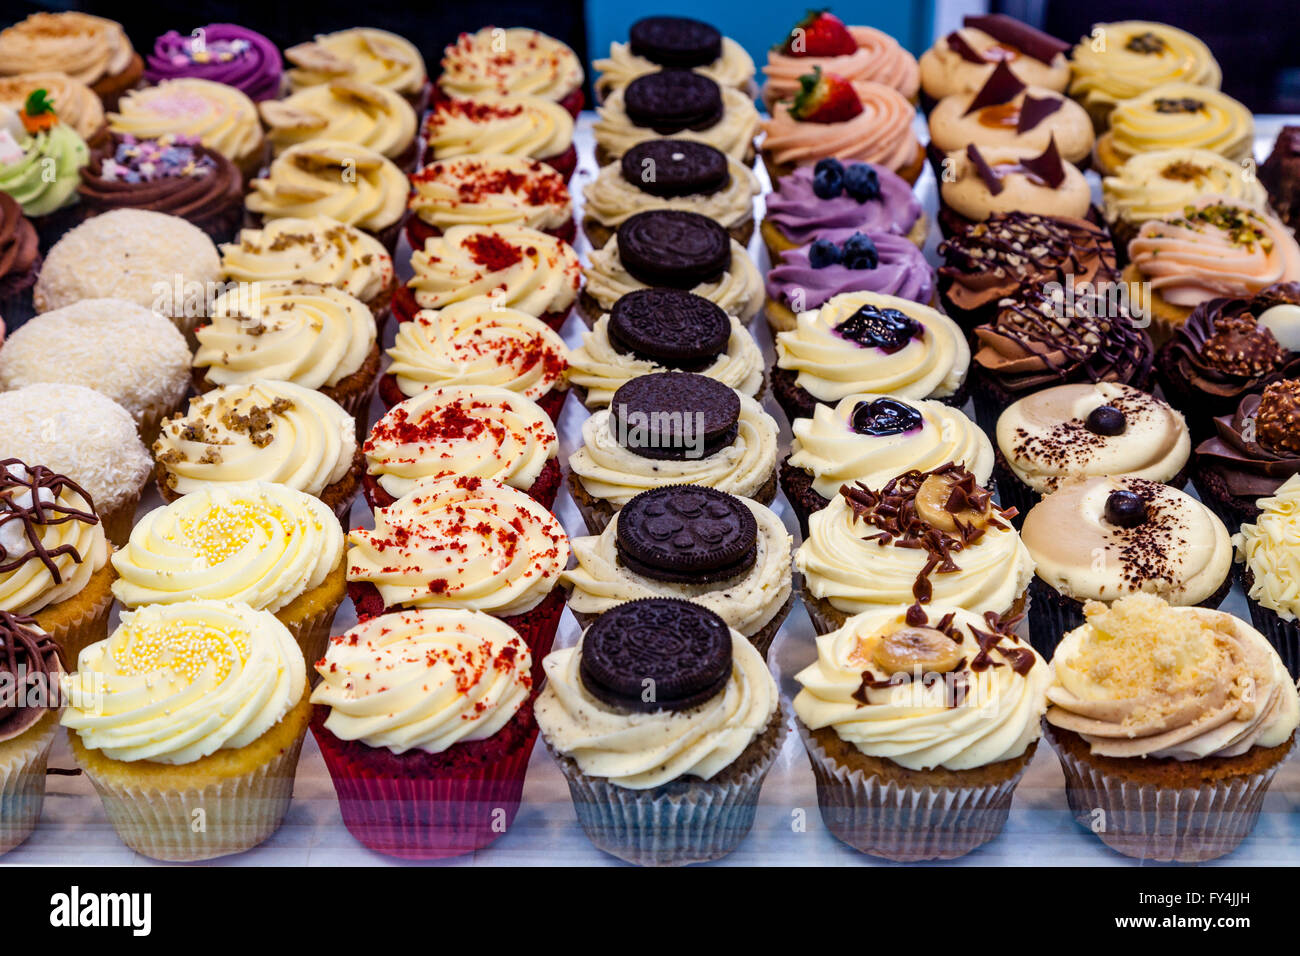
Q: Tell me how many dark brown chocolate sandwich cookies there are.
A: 8